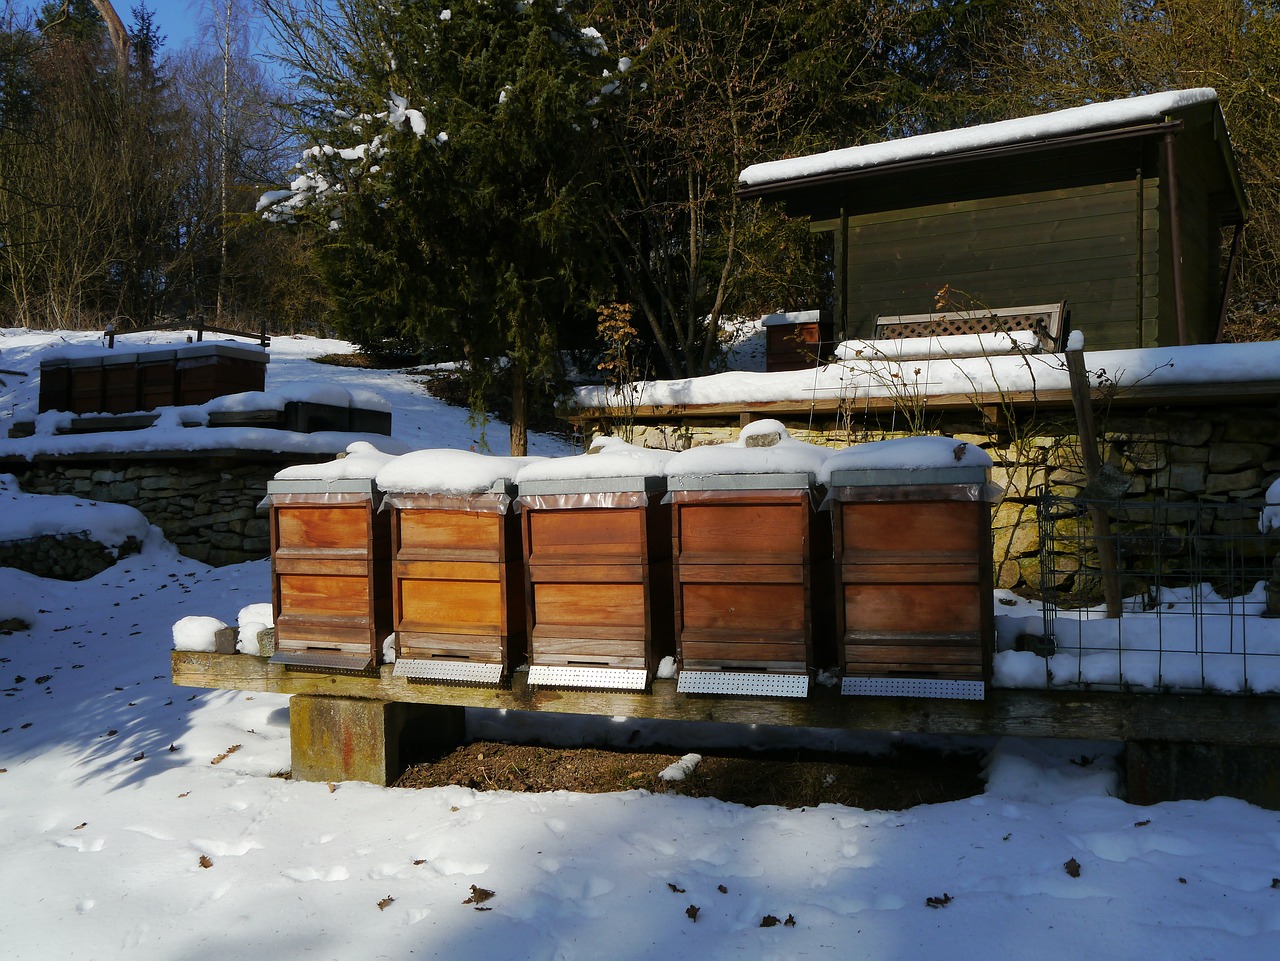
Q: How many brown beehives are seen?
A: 11